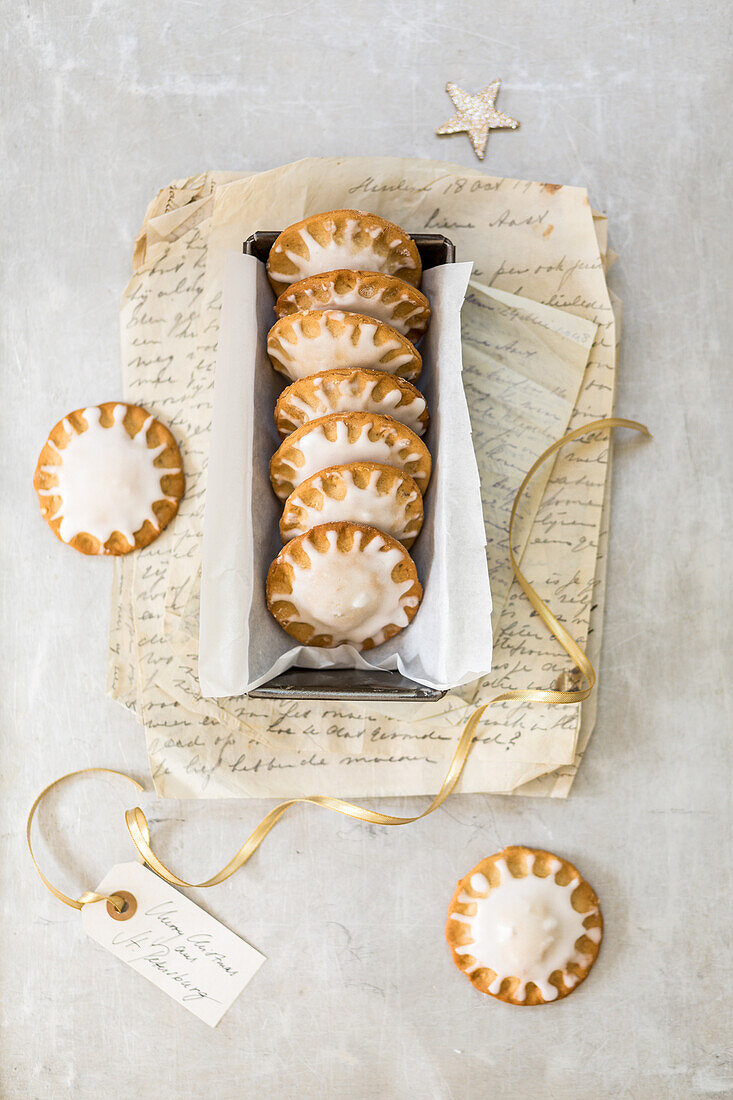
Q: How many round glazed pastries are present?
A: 9